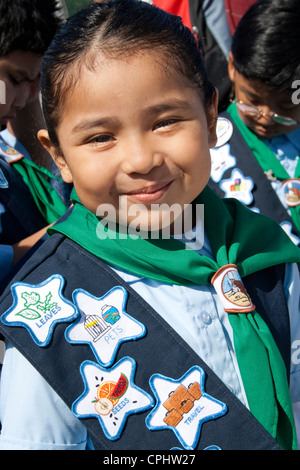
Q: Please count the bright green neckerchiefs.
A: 3